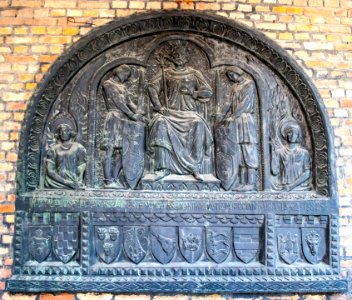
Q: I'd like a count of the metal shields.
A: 12